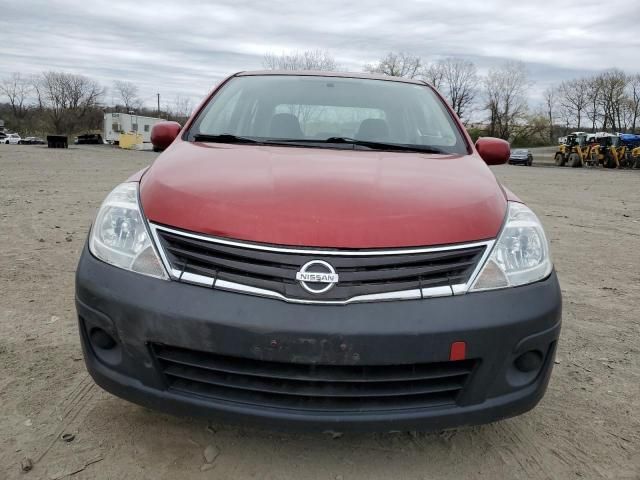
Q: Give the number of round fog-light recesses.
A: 2